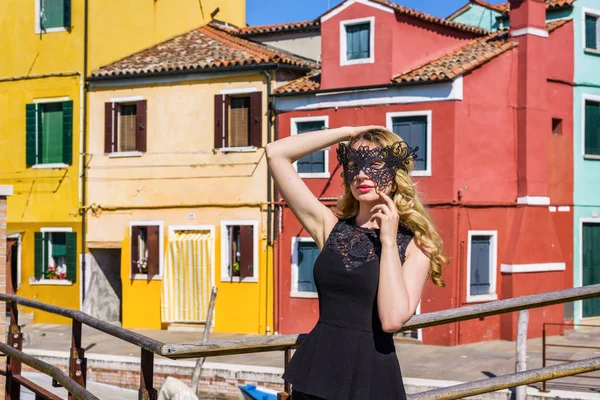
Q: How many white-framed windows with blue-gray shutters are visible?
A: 5